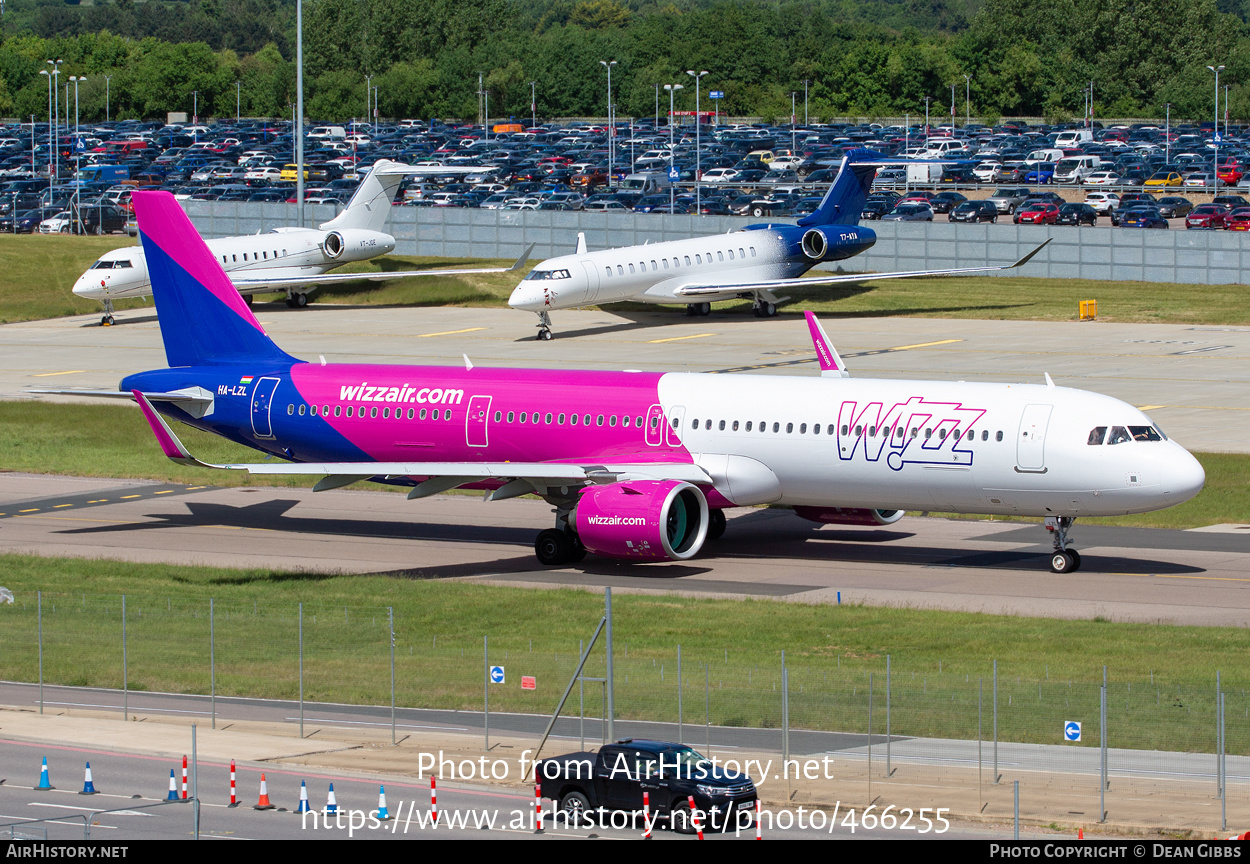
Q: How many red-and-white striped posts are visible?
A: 7